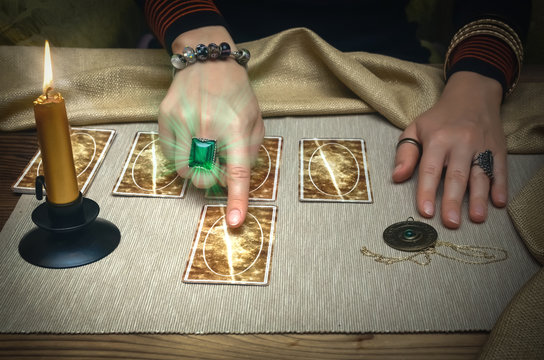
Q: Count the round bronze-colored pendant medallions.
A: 1